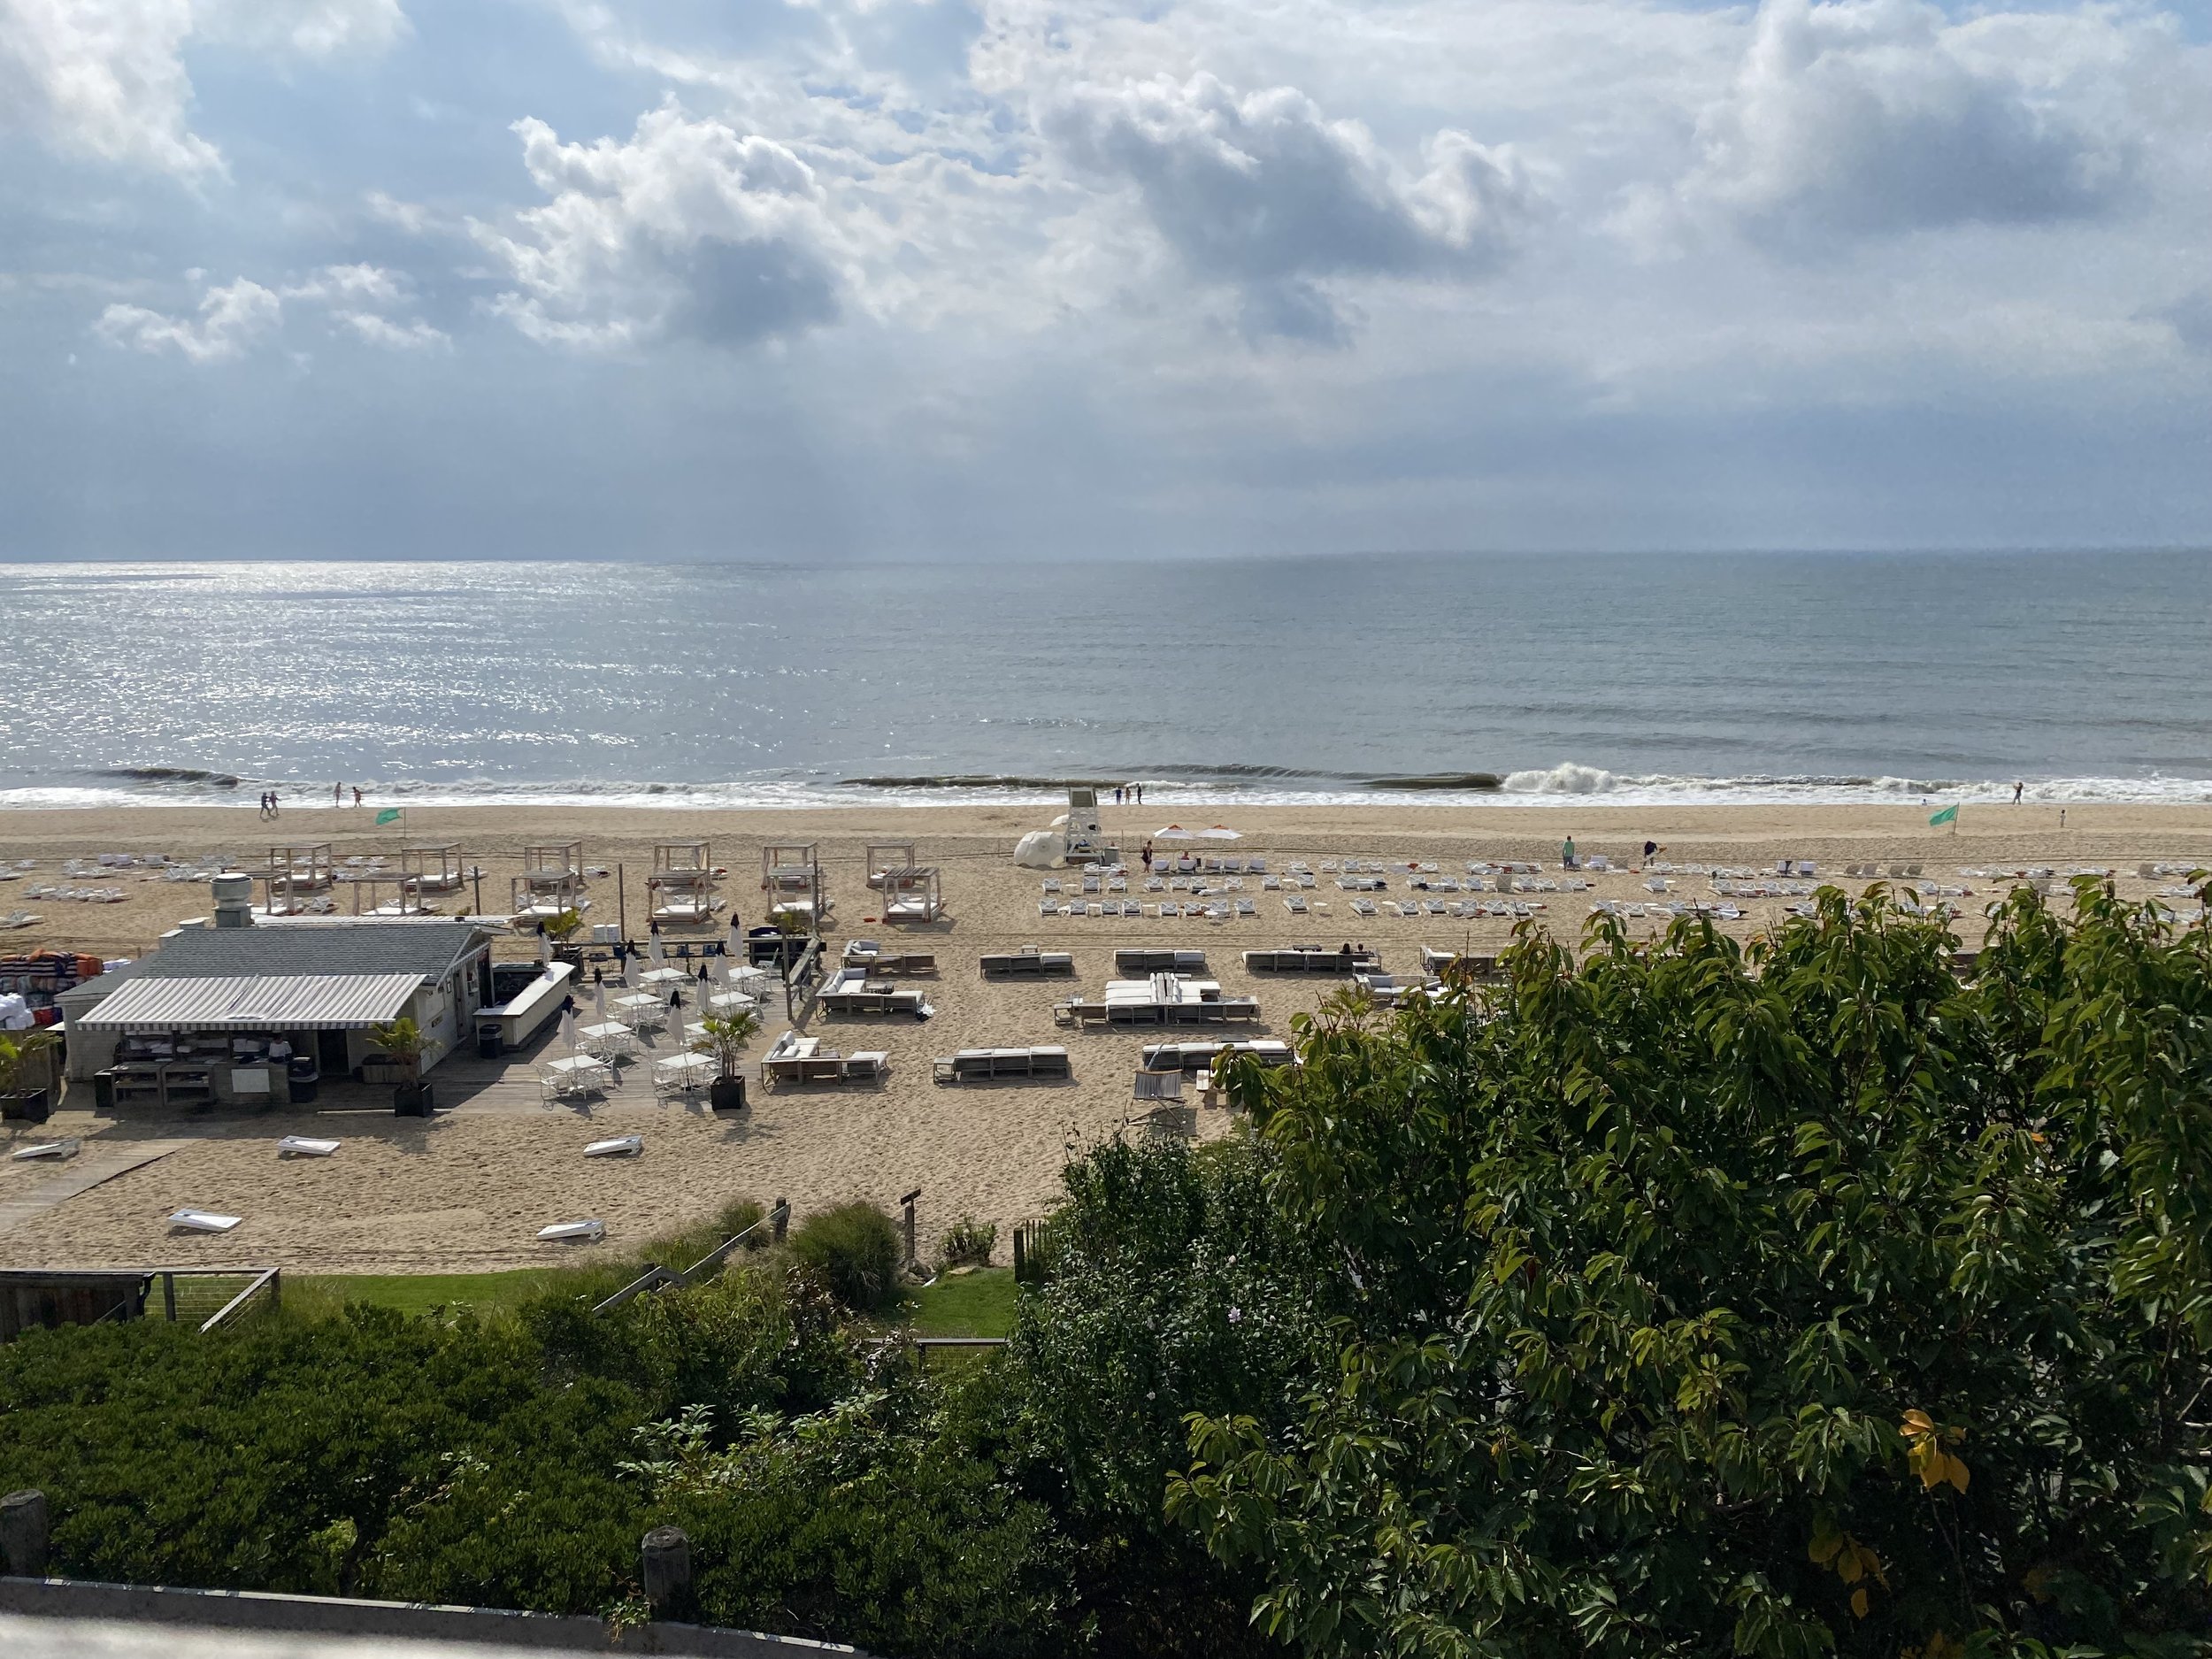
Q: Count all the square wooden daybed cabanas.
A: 12